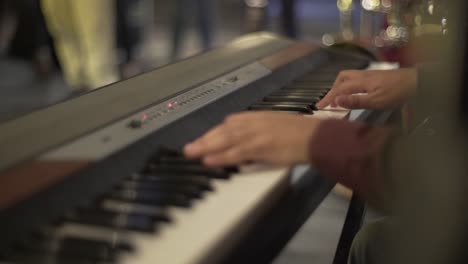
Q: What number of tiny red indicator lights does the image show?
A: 3